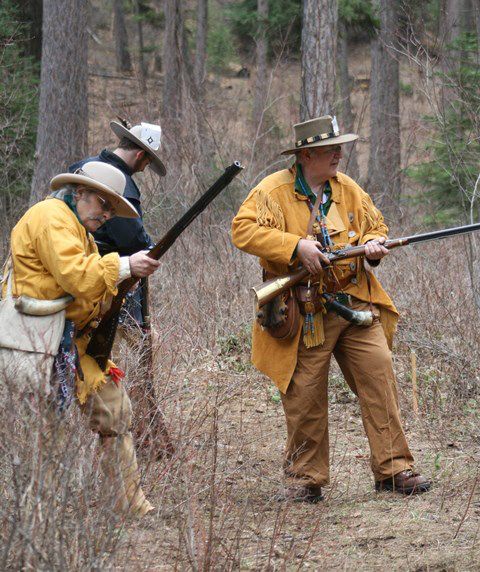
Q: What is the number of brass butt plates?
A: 1